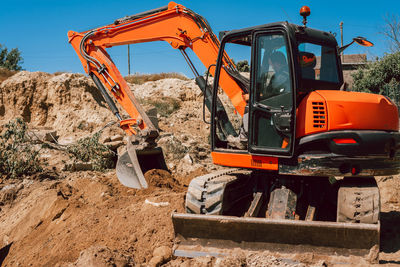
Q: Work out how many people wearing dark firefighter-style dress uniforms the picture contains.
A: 0